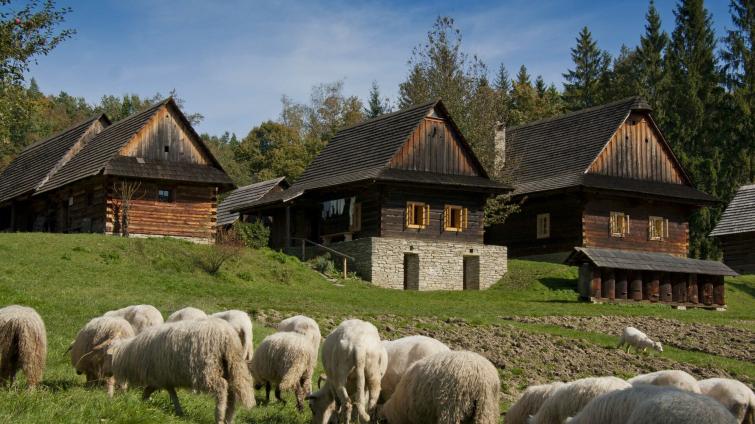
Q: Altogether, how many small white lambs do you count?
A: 1